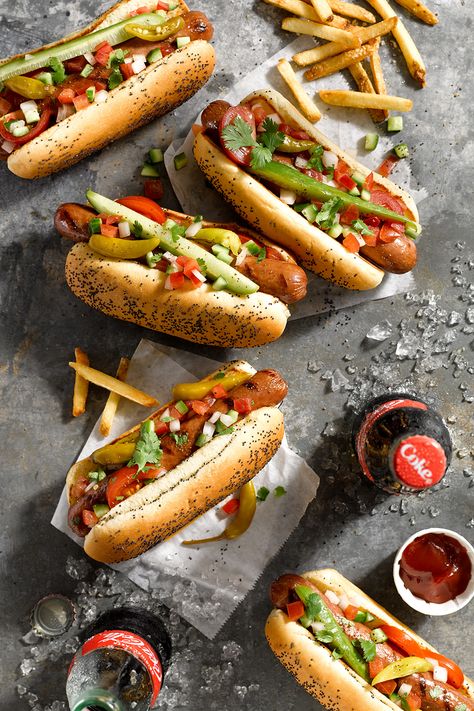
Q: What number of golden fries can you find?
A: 15